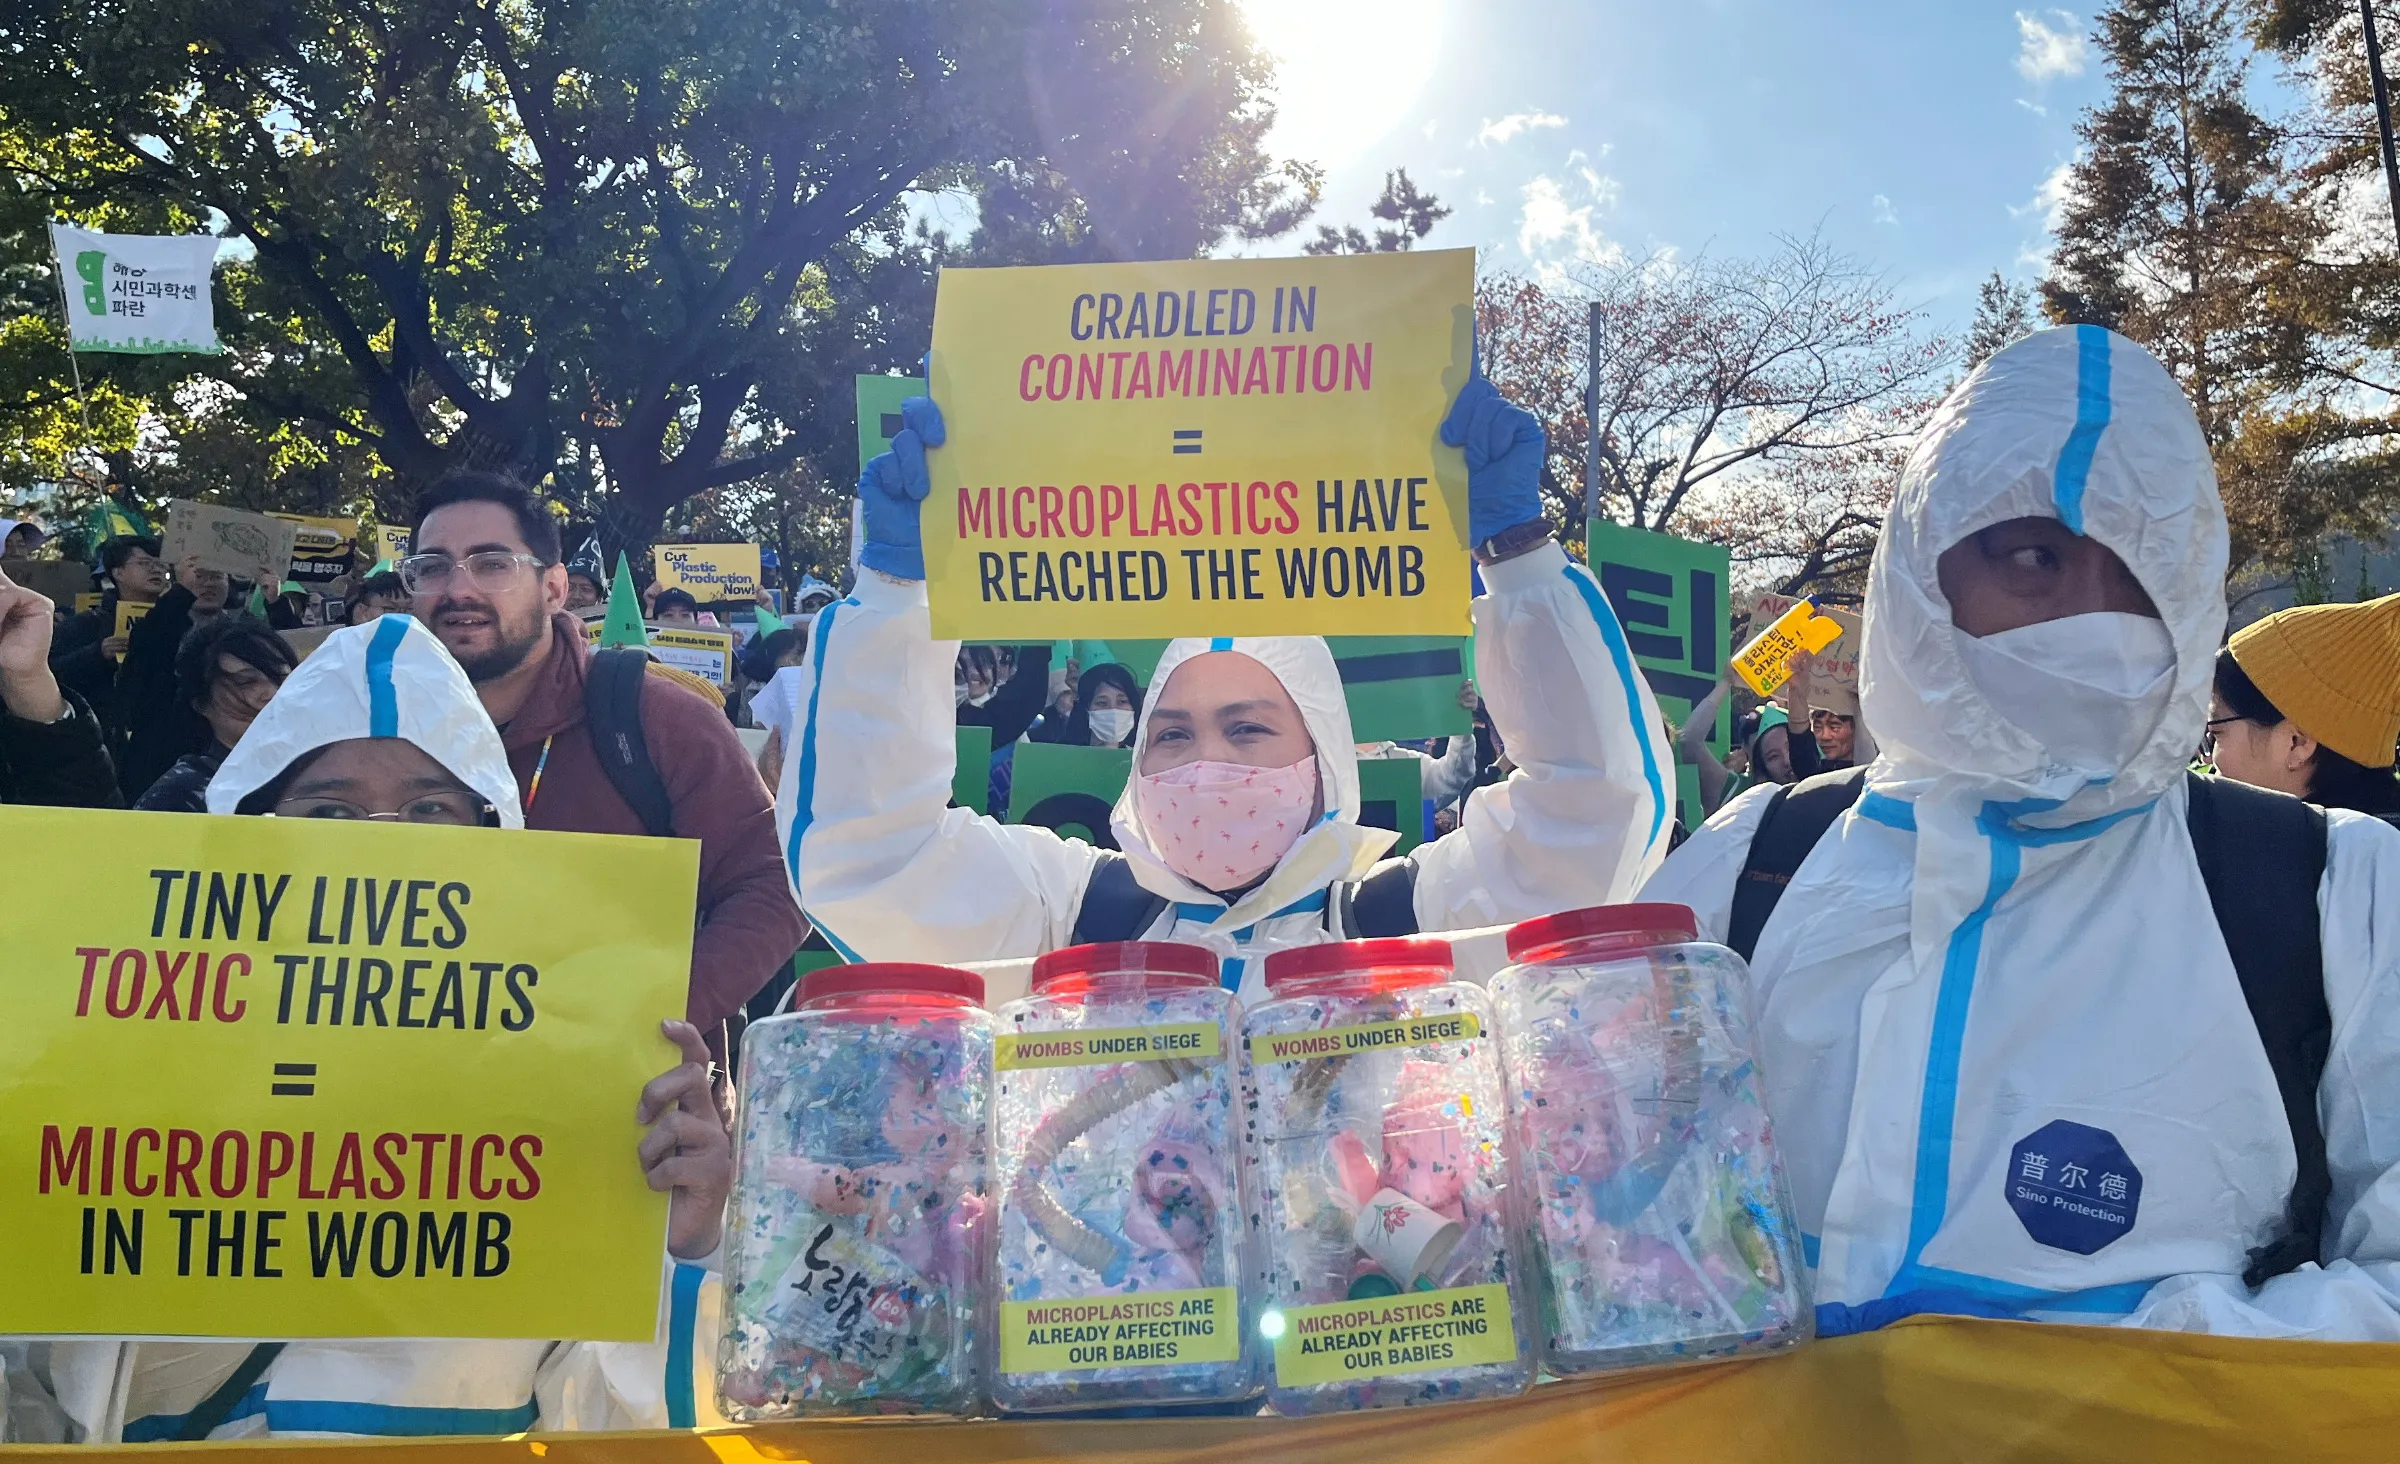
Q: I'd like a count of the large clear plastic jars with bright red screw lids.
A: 4